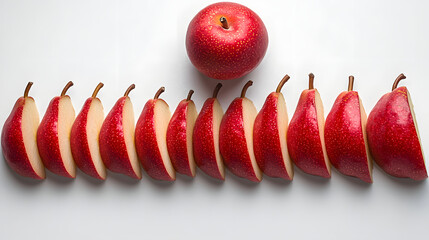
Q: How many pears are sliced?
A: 12